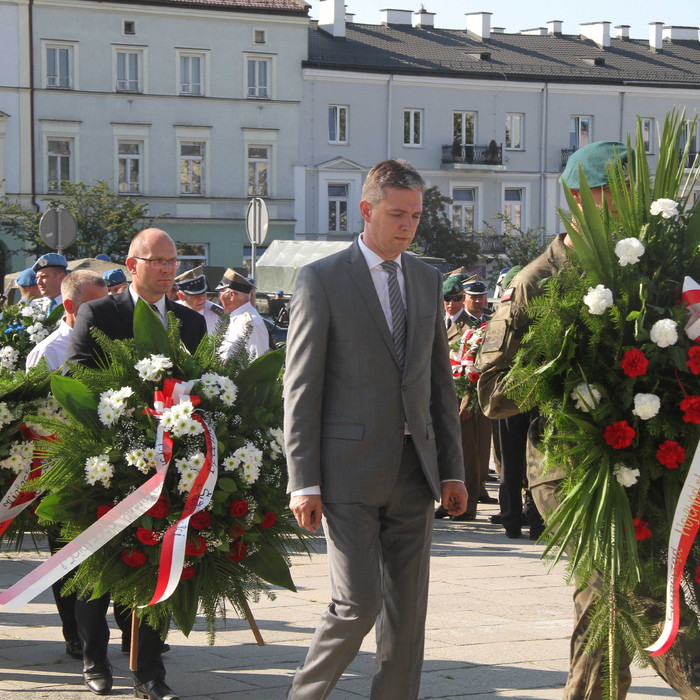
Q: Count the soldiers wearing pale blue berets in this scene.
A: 3